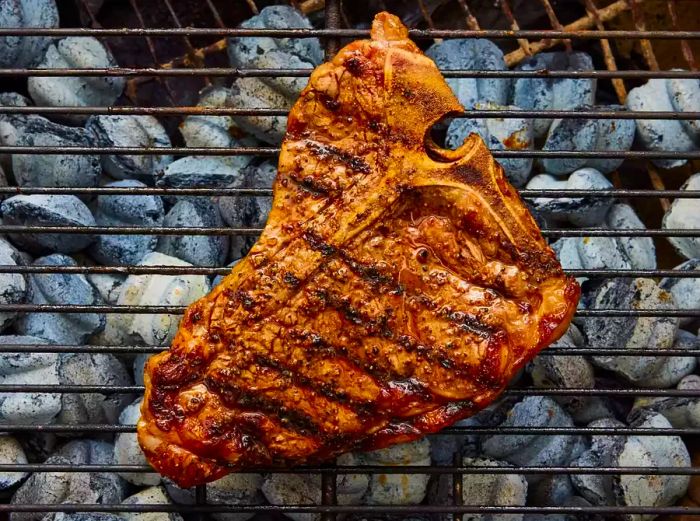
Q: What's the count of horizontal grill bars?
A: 13